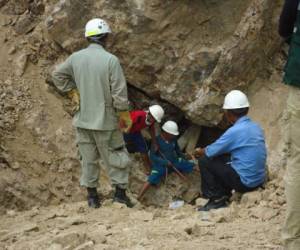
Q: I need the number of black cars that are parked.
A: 0